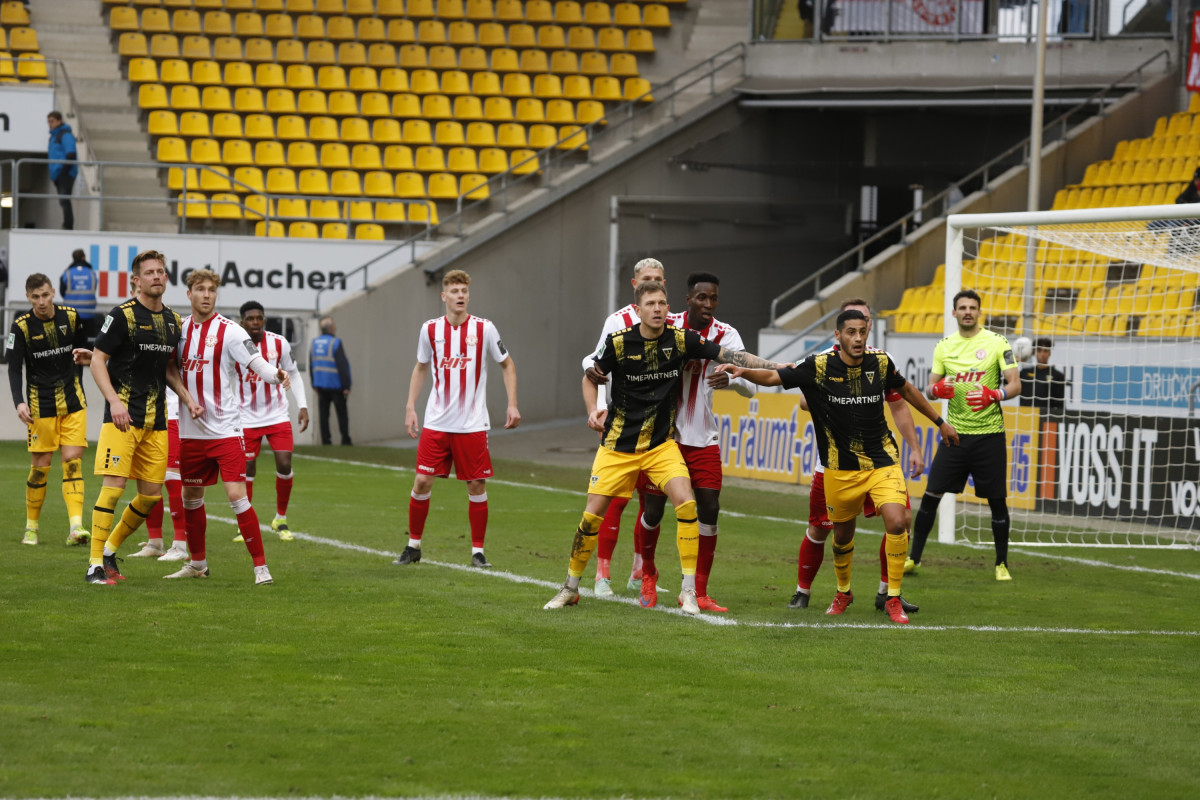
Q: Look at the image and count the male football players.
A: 12